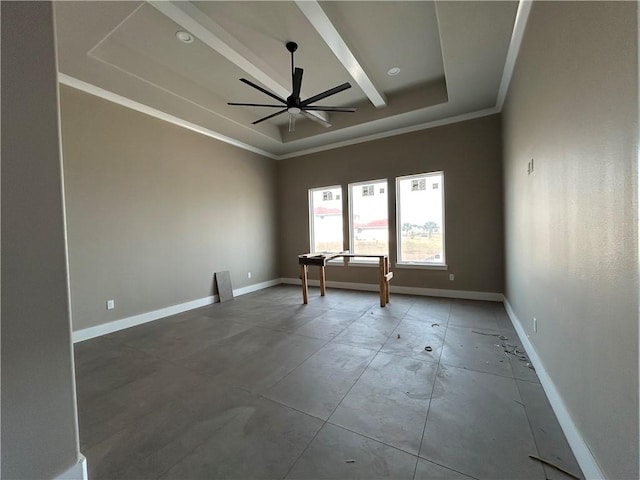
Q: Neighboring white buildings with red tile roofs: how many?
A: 2